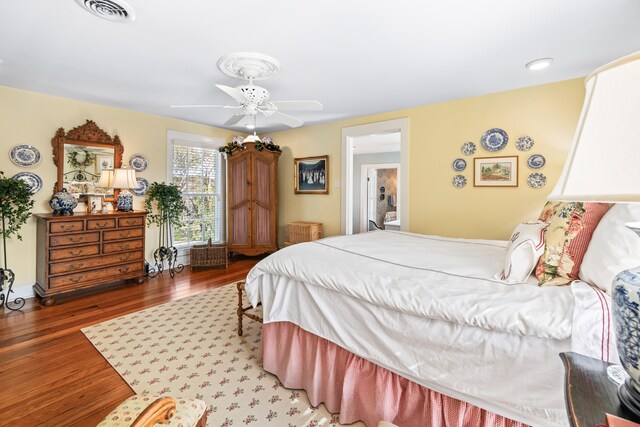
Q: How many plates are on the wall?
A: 11